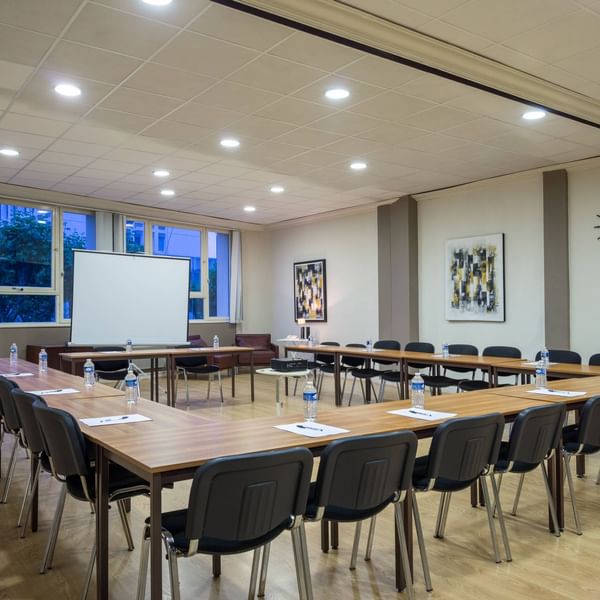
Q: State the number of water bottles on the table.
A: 13